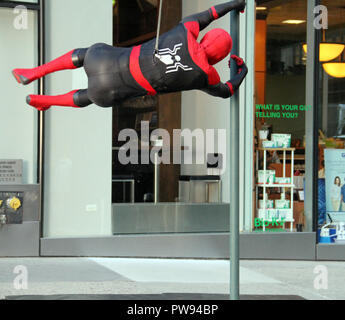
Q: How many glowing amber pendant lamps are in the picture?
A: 2